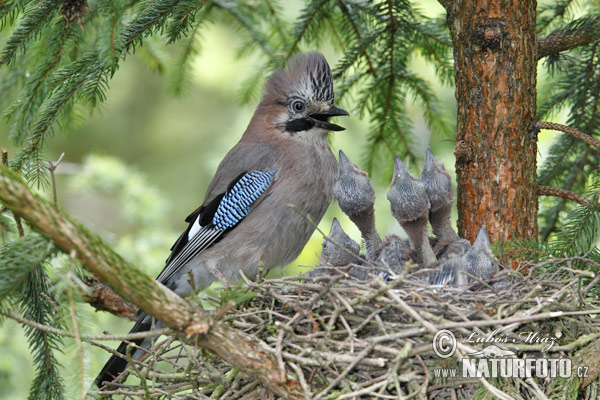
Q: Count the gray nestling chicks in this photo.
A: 5